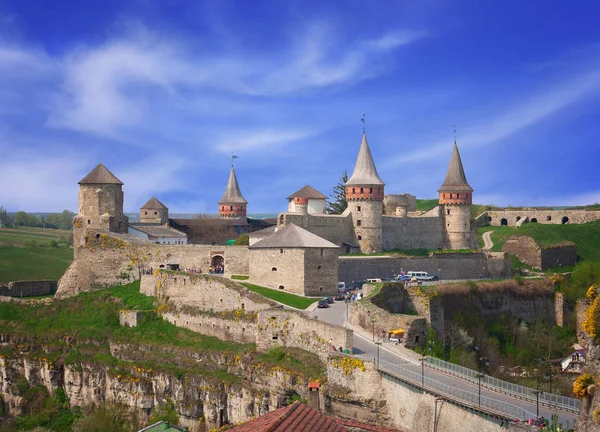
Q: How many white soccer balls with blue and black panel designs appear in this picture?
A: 0